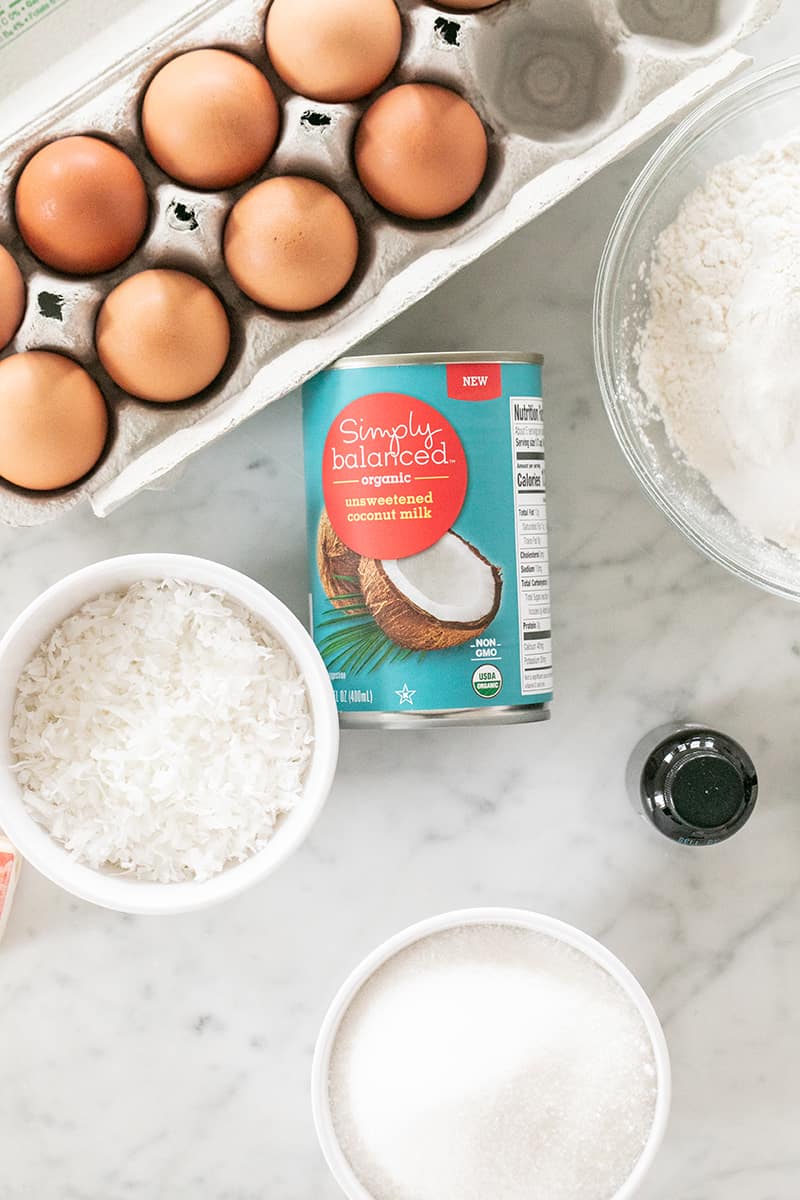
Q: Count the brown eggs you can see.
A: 9